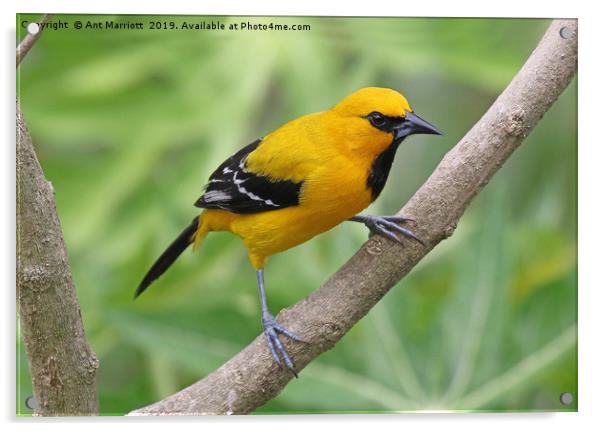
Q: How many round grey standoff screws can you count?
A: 4